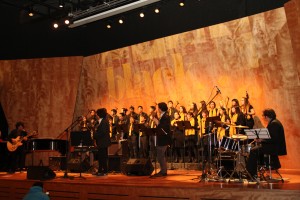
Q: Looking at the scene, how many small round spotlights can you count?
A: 9